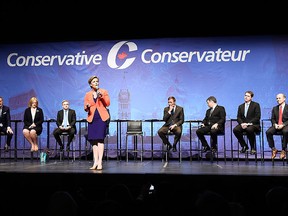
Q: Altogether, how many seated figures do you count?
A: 7